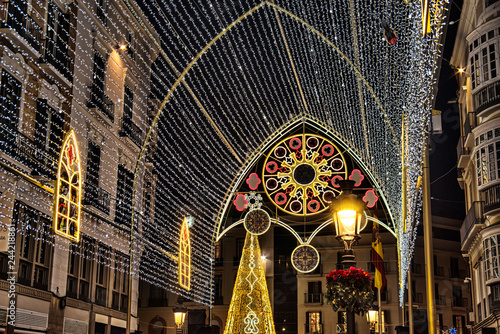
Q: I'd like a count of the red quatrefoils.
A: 4